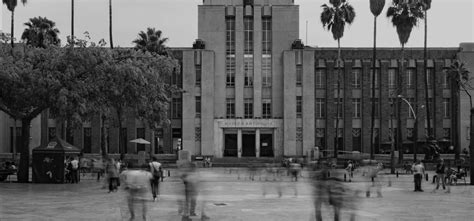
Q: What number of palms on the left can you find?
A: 5